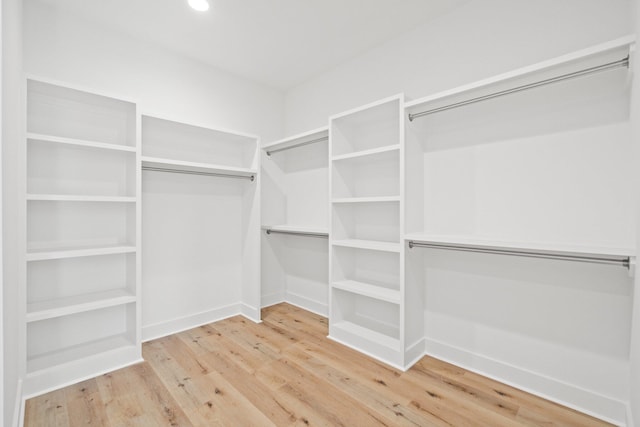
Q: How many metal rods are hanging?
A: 5